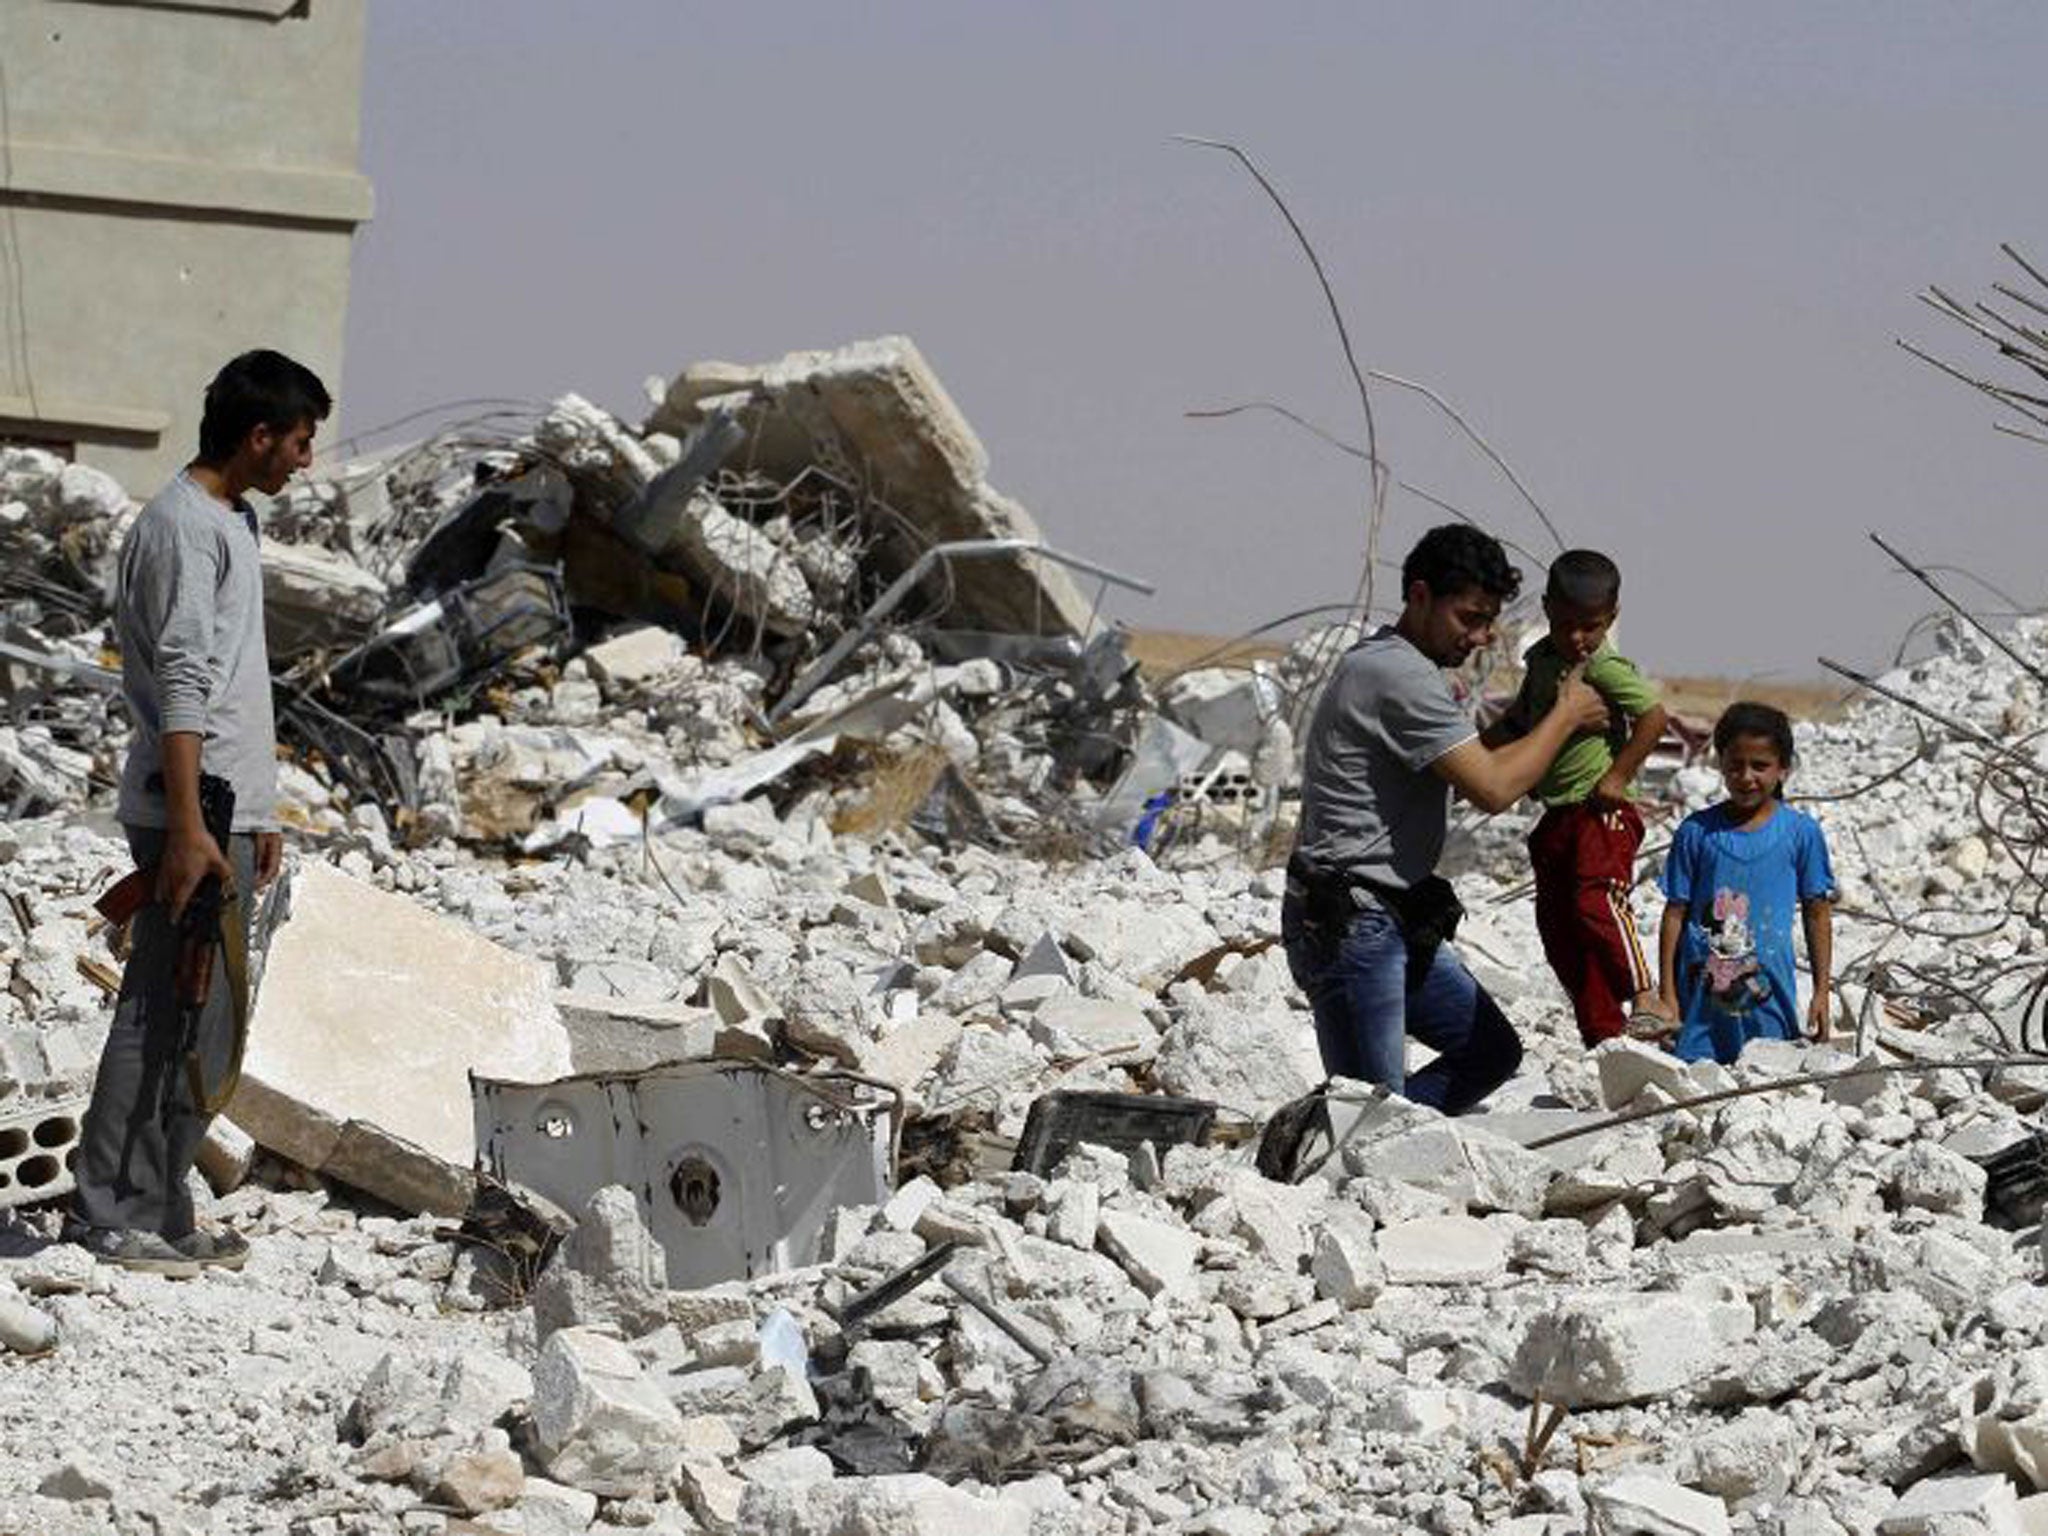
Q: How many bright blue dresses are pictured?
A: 1